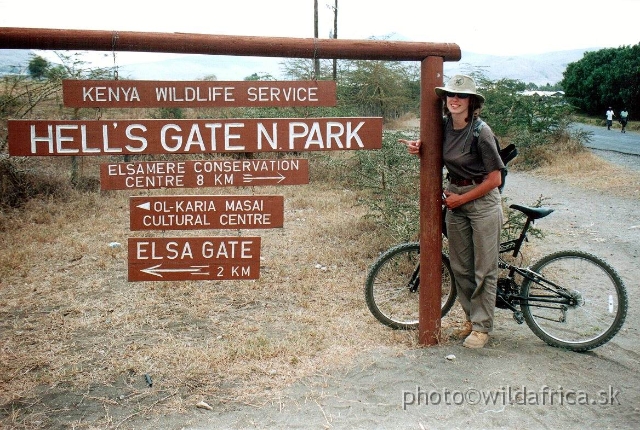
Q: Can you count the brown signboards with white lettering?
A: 5